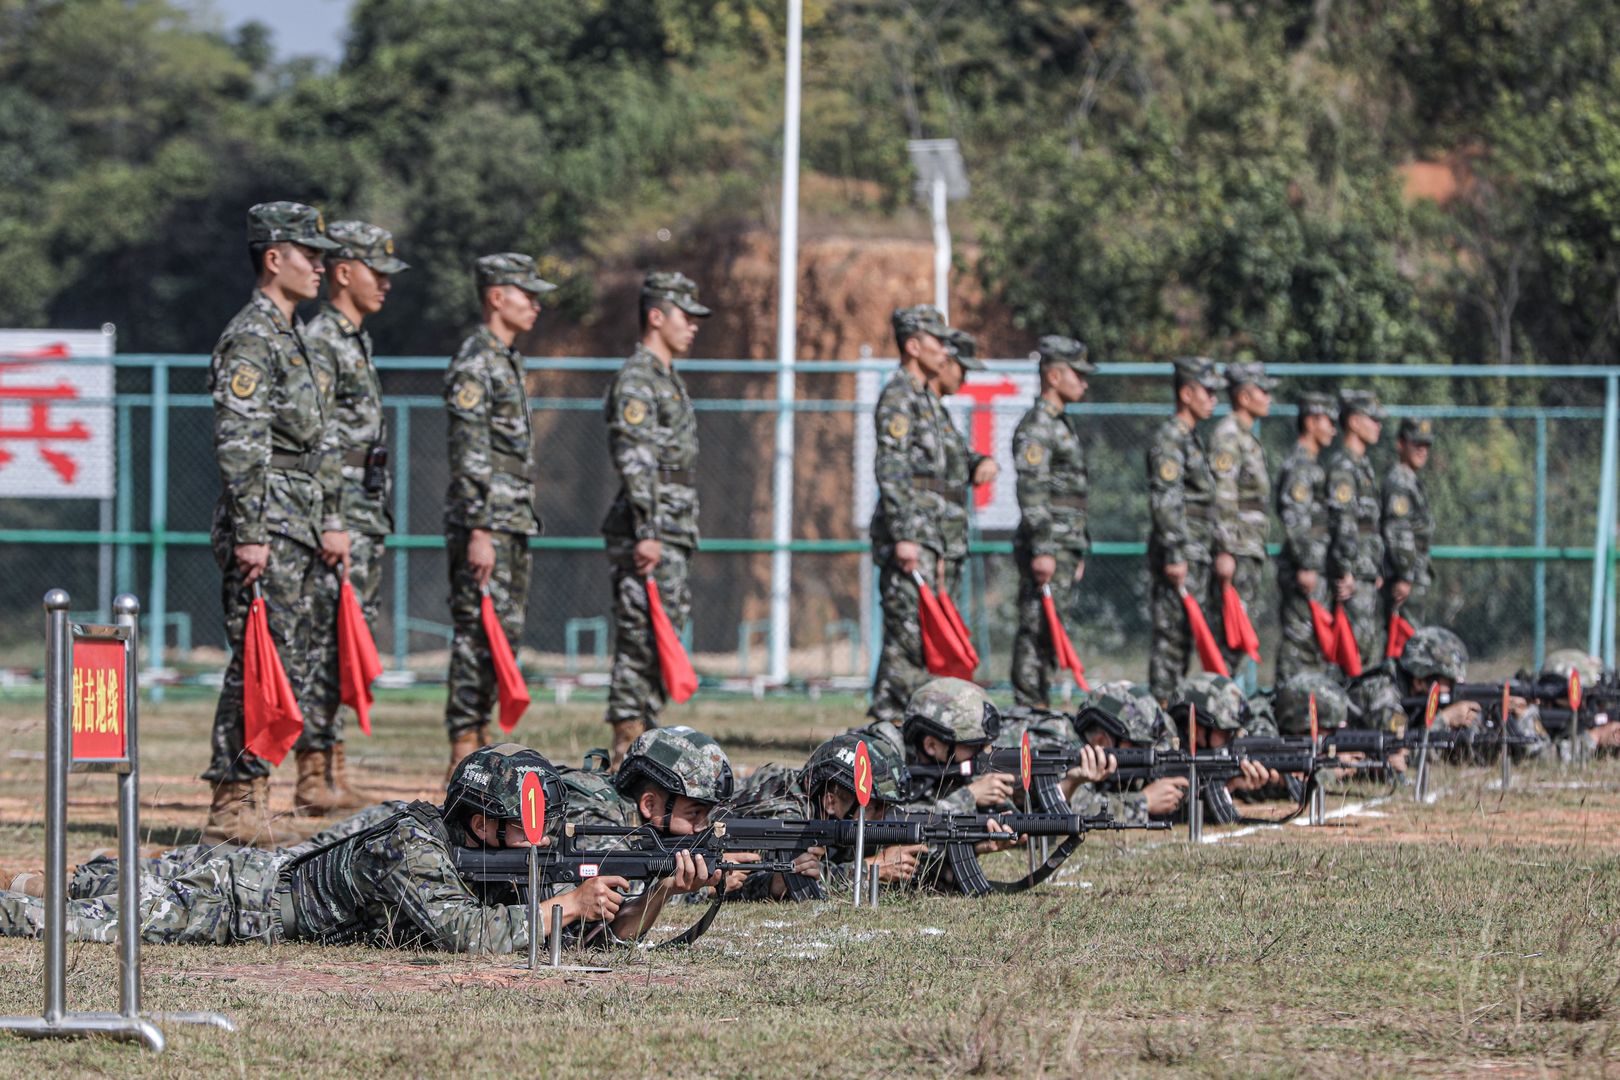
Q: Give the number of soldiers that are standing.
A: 12